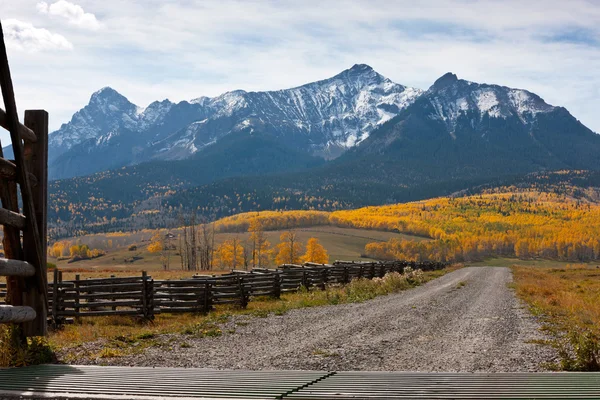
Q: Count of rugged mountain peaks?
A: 3